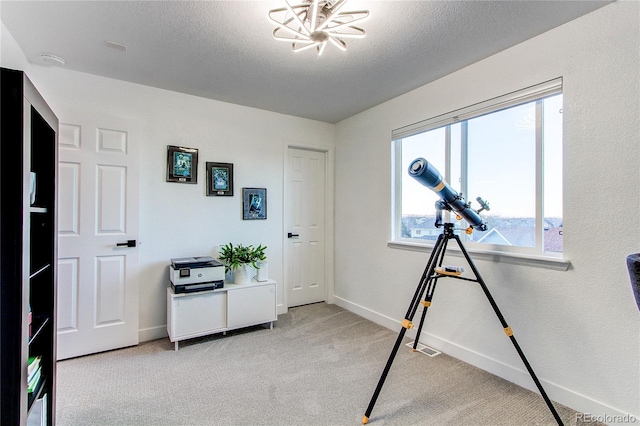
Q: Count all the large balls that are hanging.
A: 0